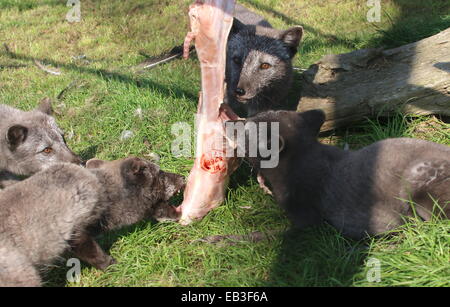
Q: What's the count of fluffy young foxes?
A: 4